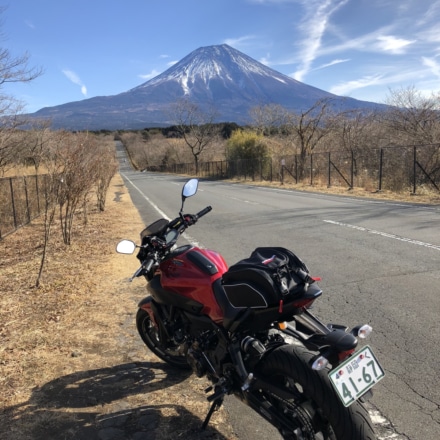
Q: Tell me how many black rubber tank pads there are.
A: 1